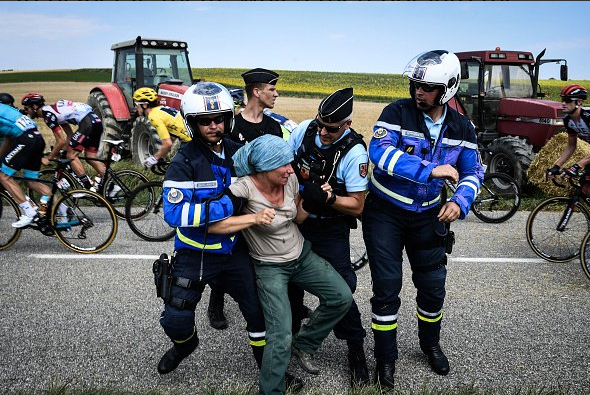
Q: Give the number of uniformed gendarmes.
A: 4